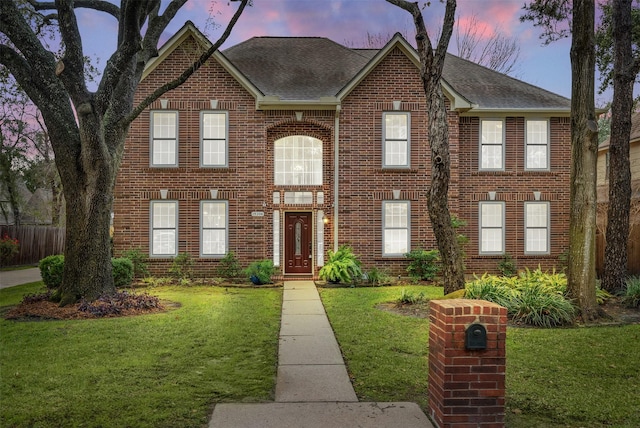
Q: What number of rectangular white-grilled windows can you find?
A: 10